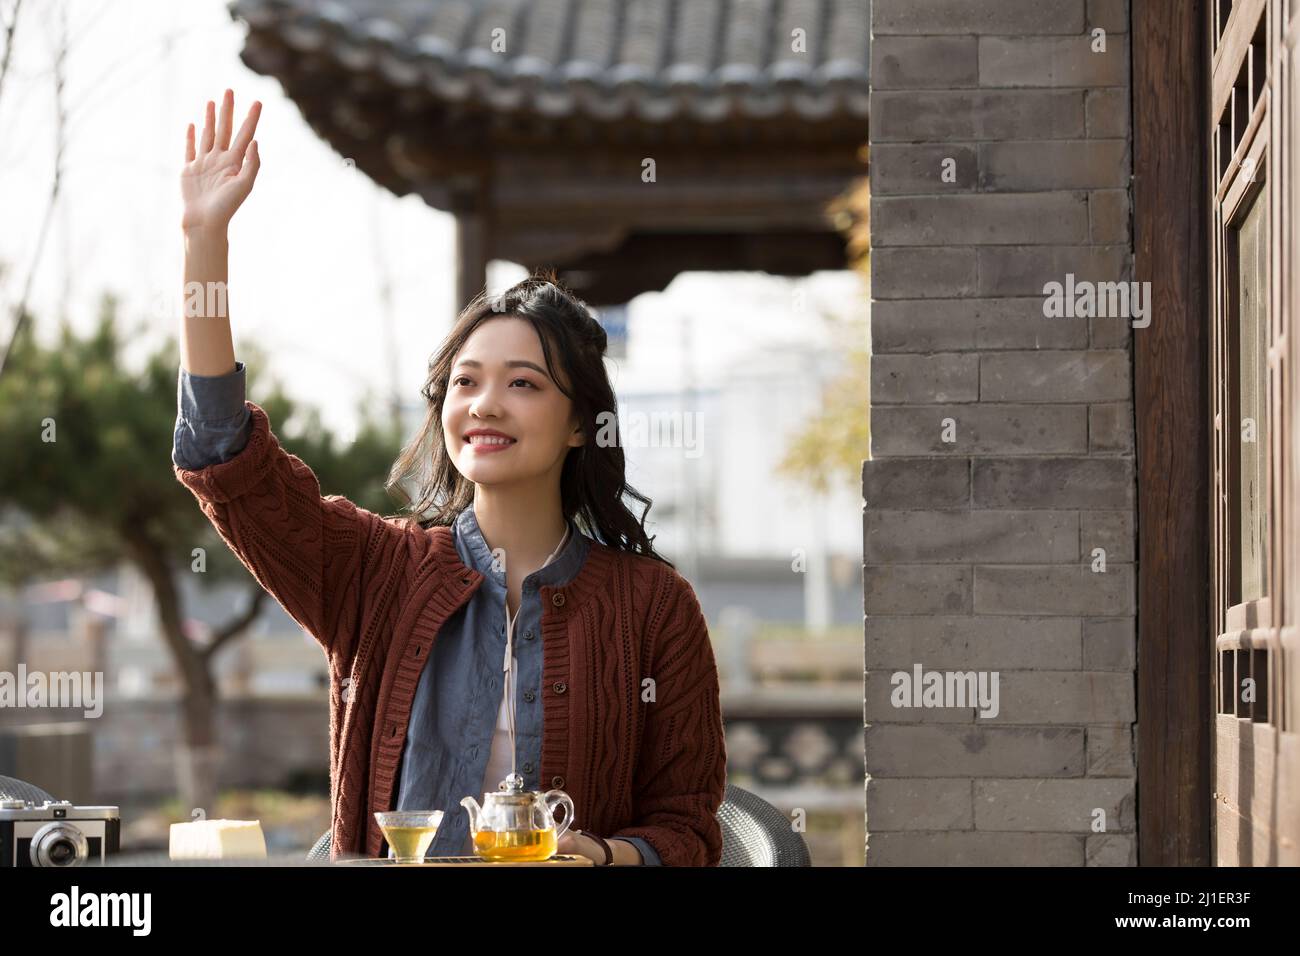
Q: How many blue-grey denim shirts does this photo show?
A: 1